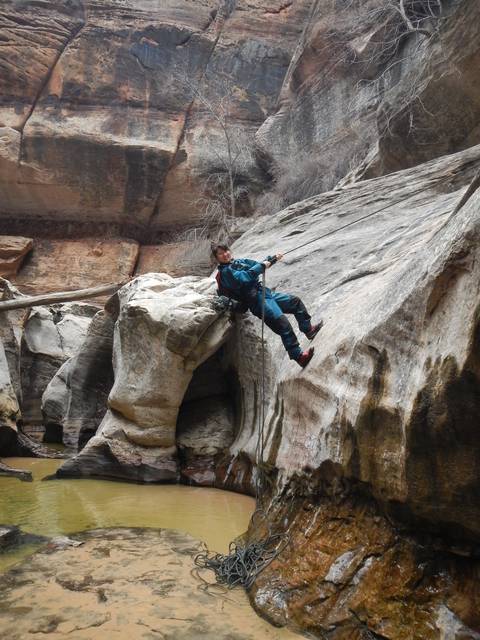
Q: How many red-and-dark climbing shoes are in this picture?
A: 2